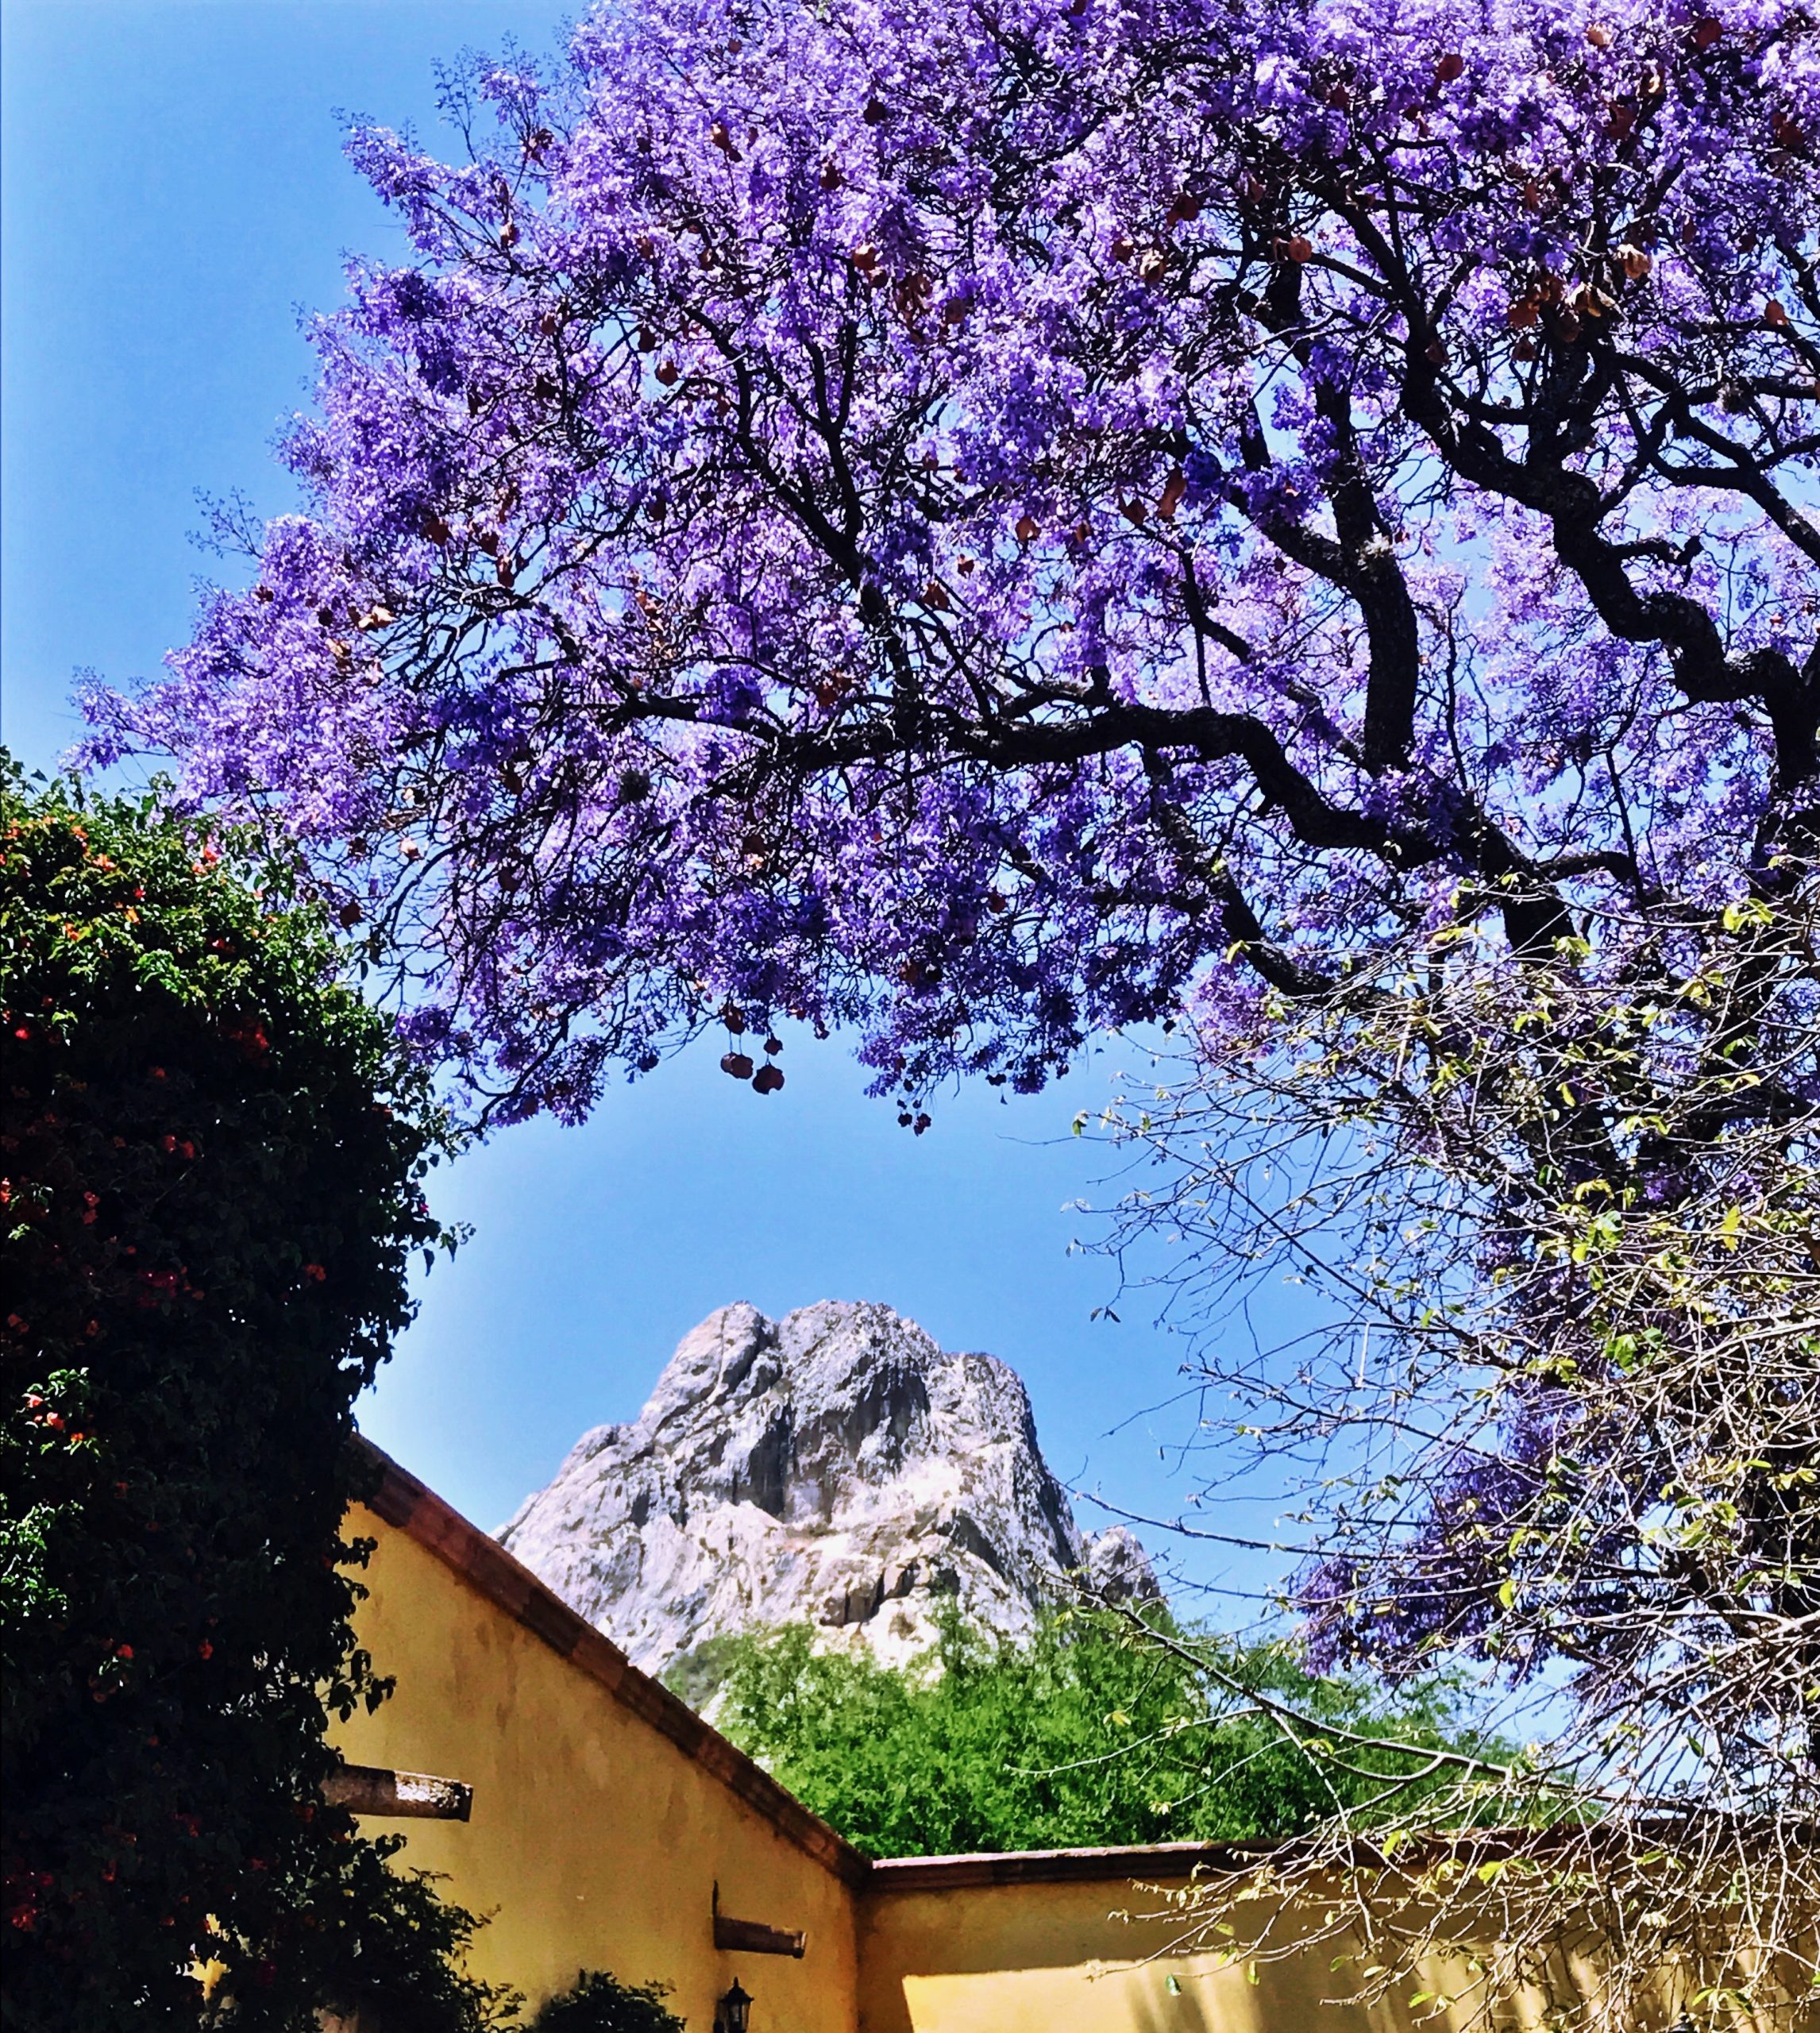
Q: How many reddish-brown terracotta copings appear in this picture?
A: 2